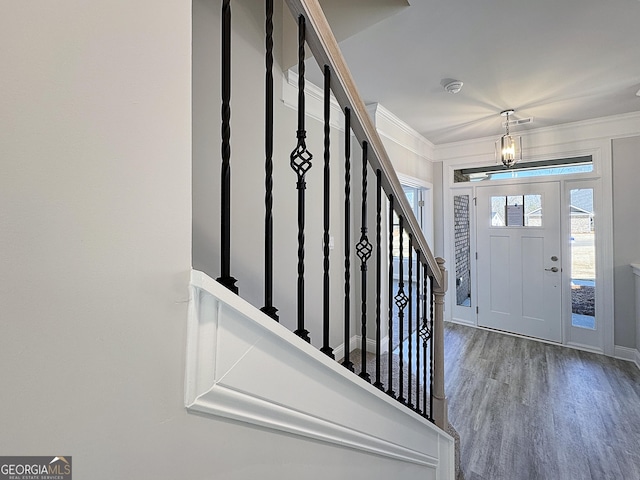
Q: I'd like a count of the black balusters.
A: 13